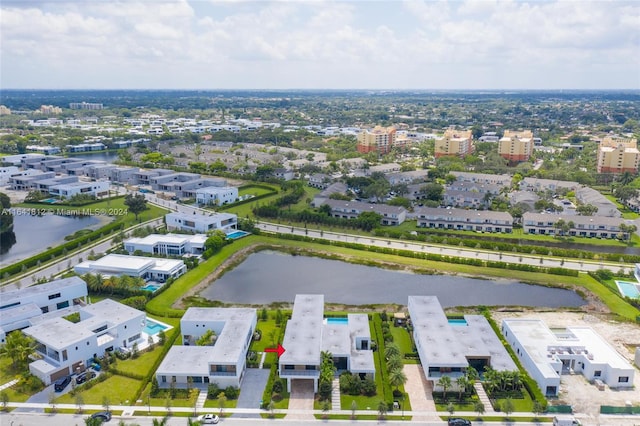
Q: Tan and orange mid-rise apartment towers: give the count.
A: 4